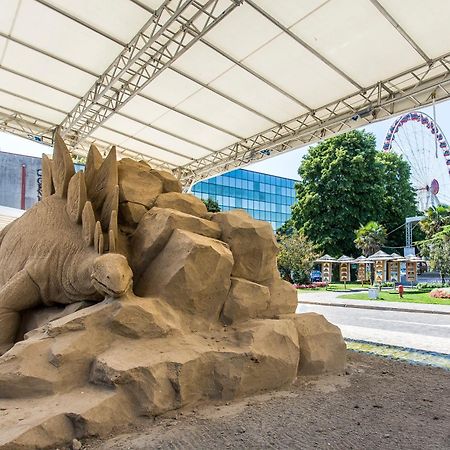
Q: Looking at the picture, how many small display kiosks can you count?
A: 6